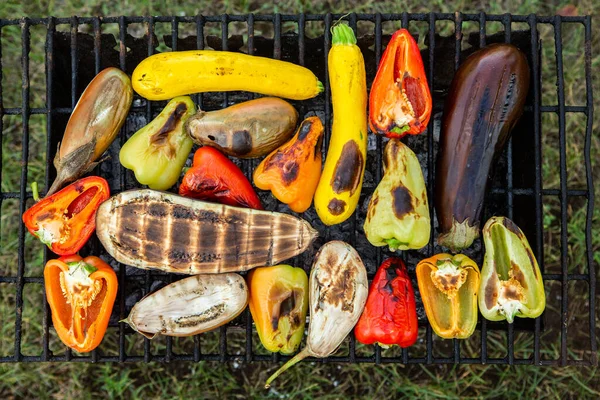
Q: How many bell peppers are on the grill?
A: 11